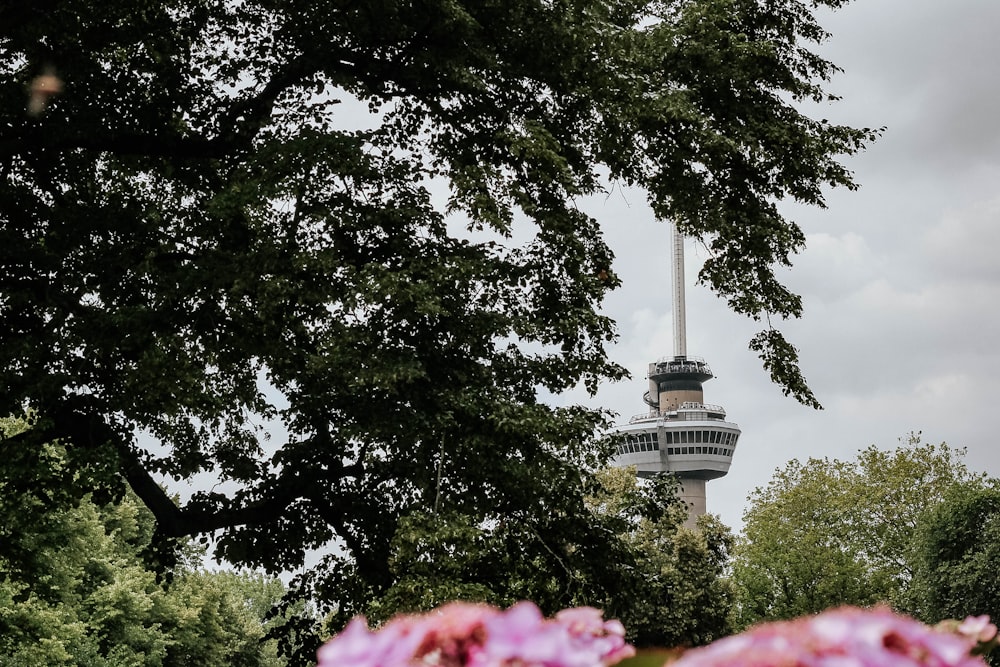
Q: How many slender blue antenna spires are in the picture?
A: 0